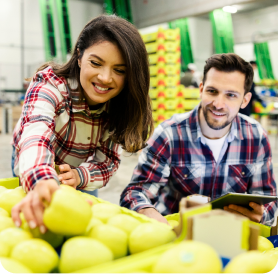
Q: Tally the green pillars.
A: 6